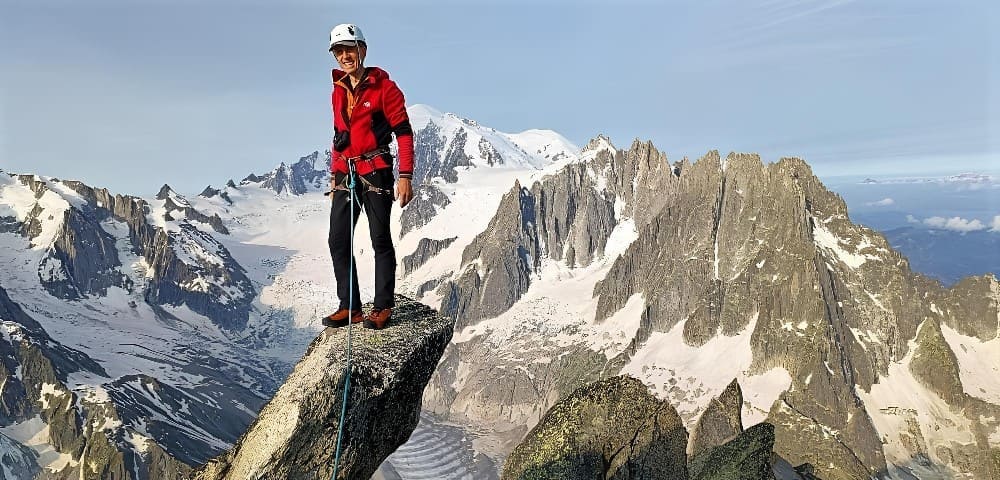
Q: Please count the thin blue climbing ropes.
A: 1